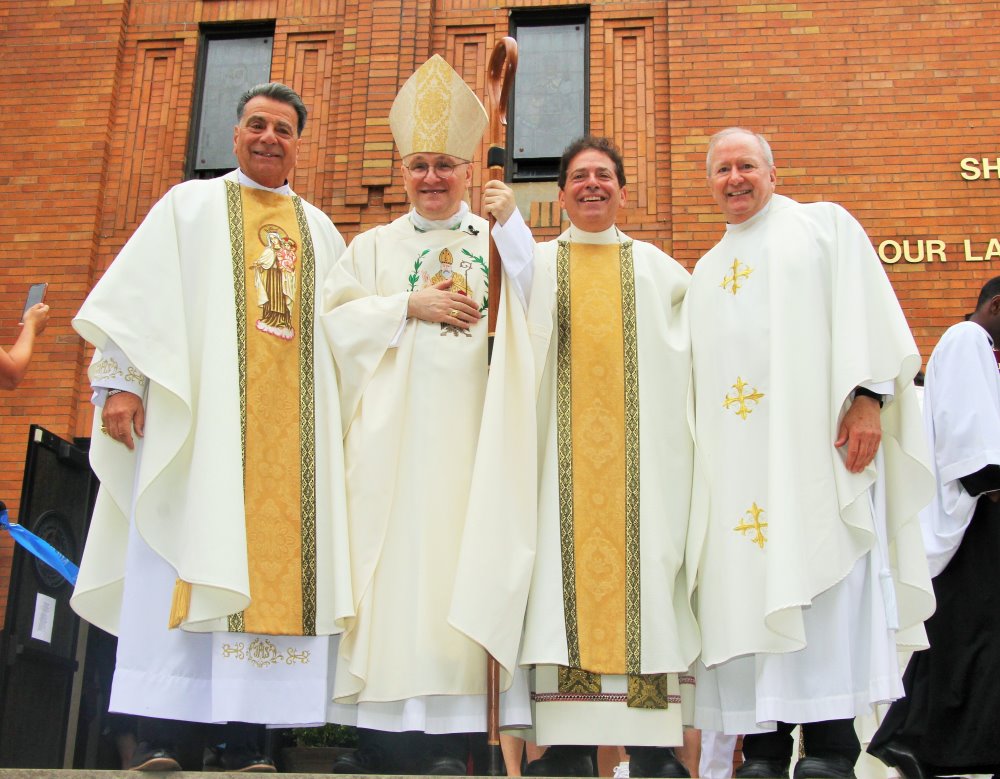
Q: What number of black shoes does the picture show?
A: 9